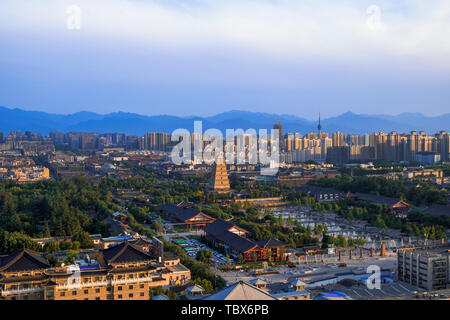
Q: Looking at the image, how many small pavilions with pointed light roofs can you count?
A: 3